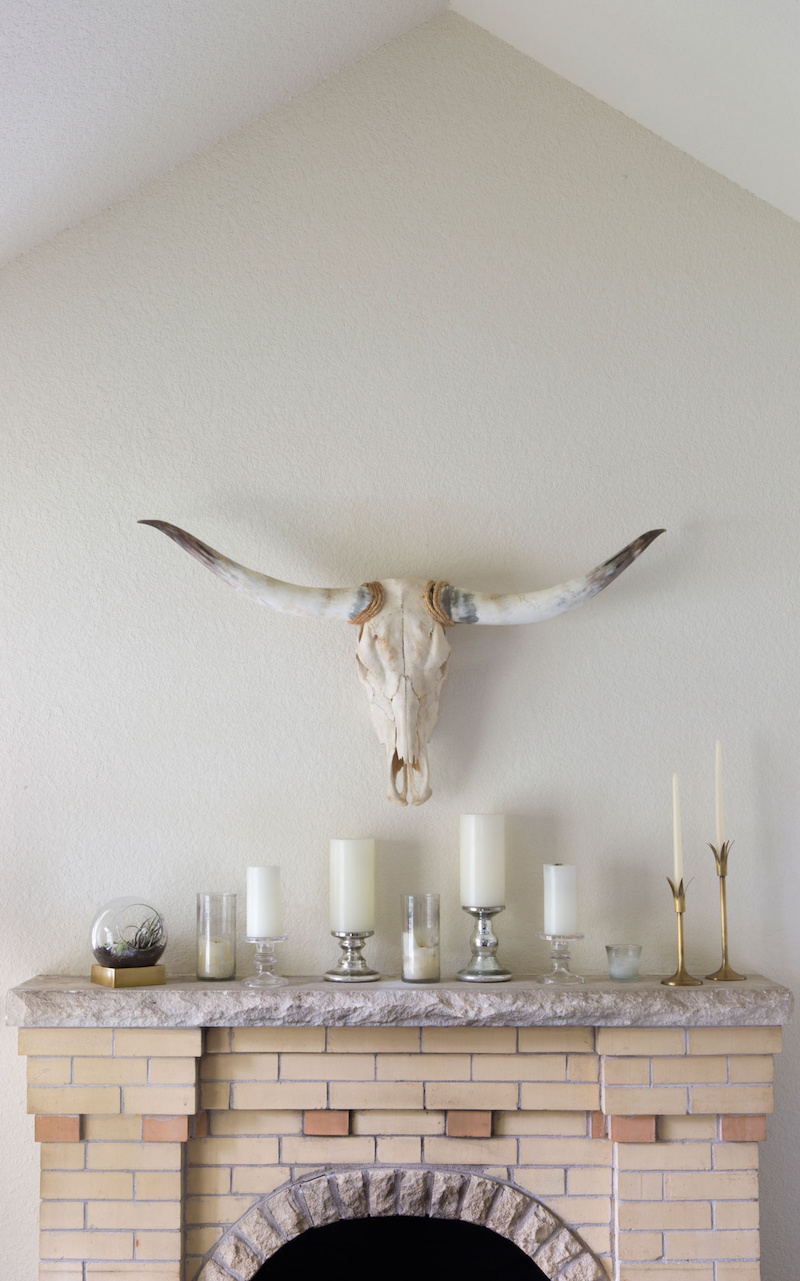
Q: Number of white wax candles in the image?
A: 9